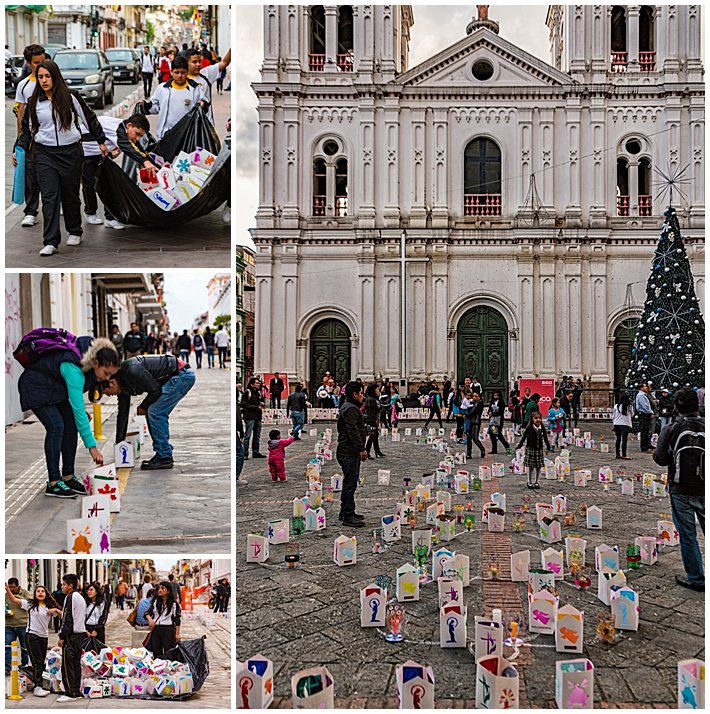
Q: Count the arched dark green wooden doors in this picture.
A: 3